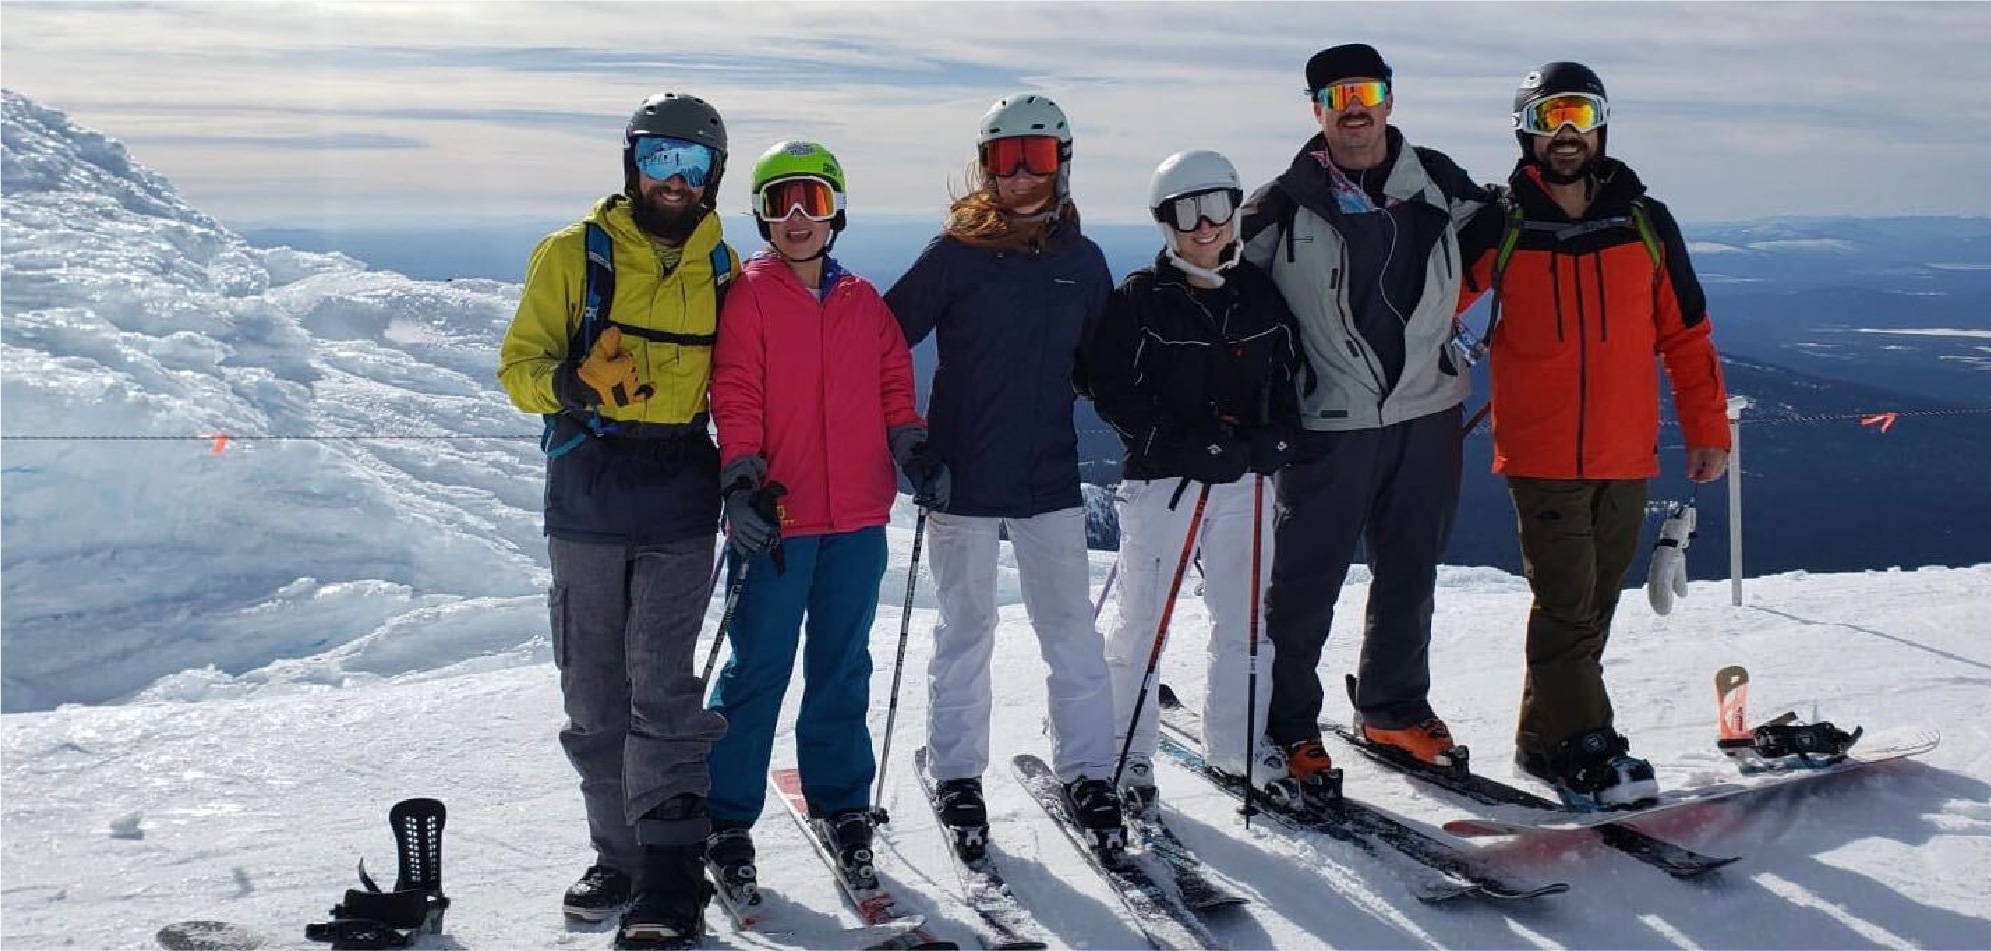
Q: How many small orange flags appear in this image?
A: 2